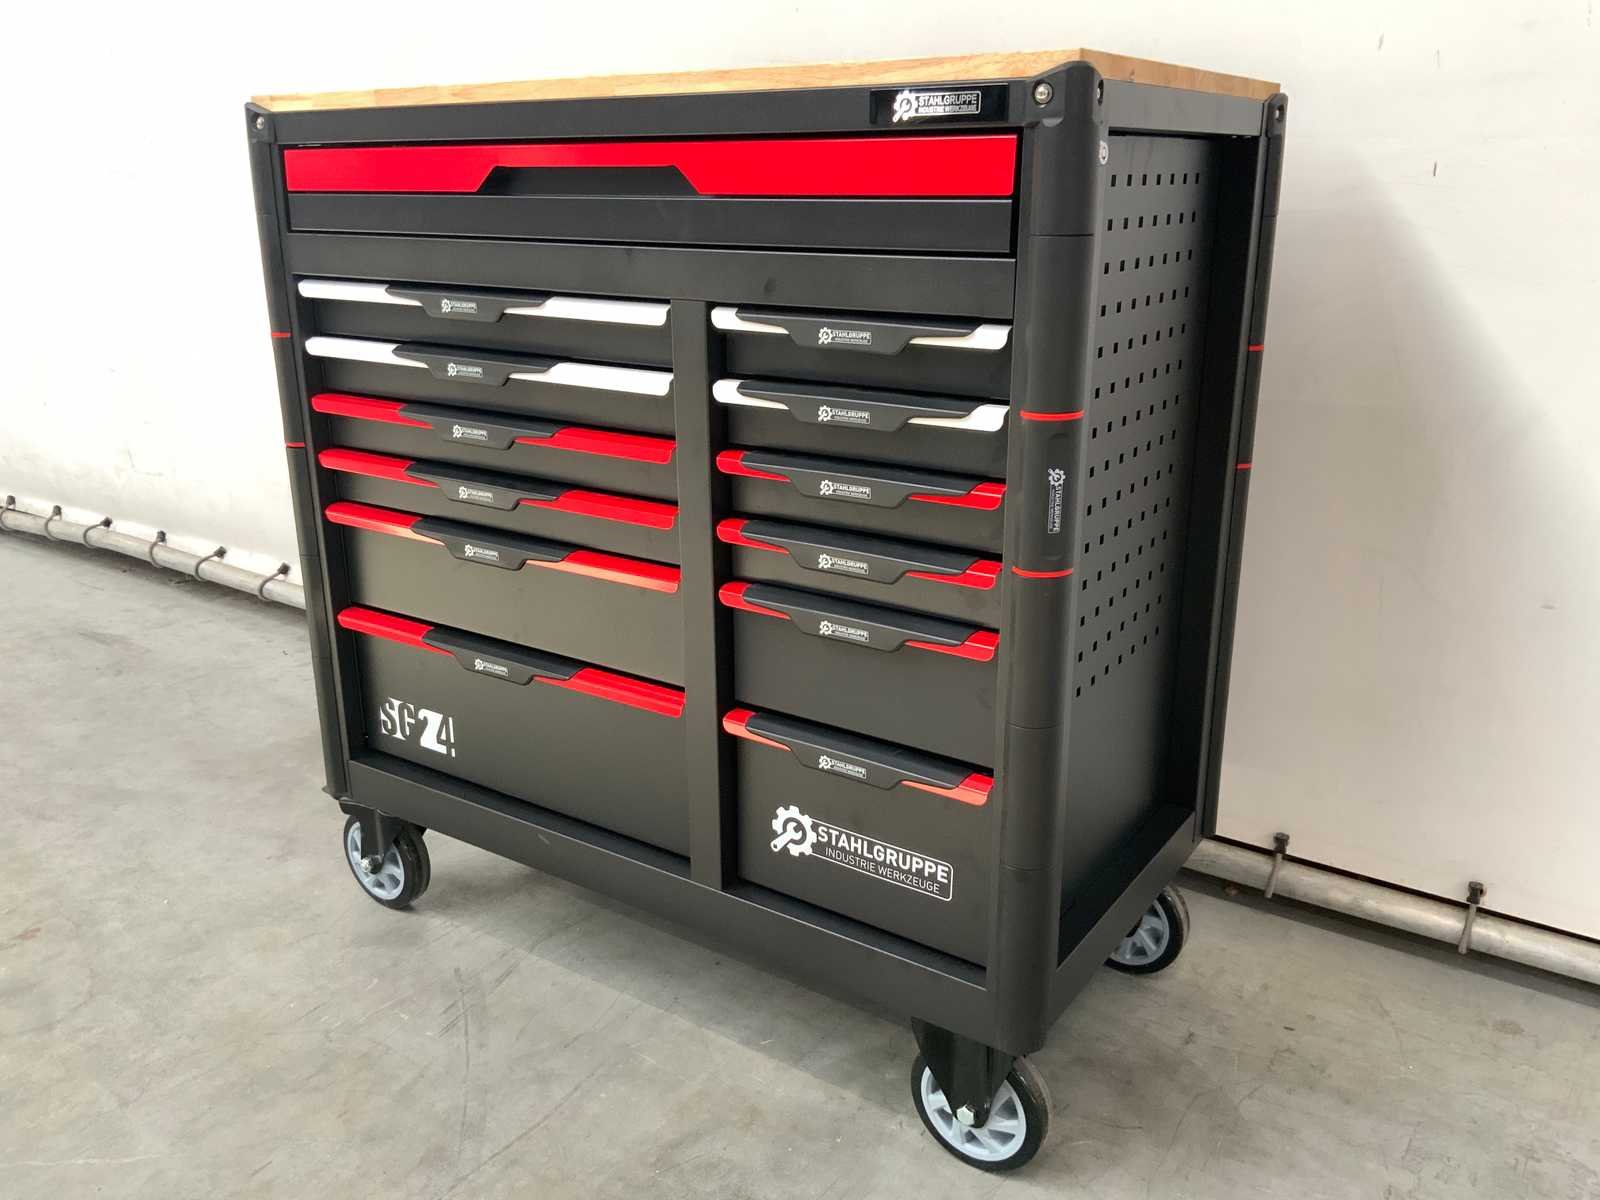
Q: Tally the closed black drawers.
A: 12